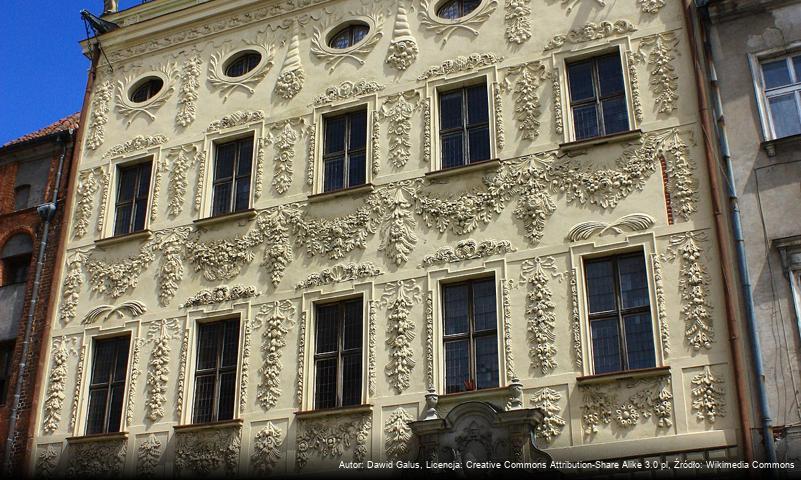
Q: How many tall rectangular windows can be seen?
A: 10